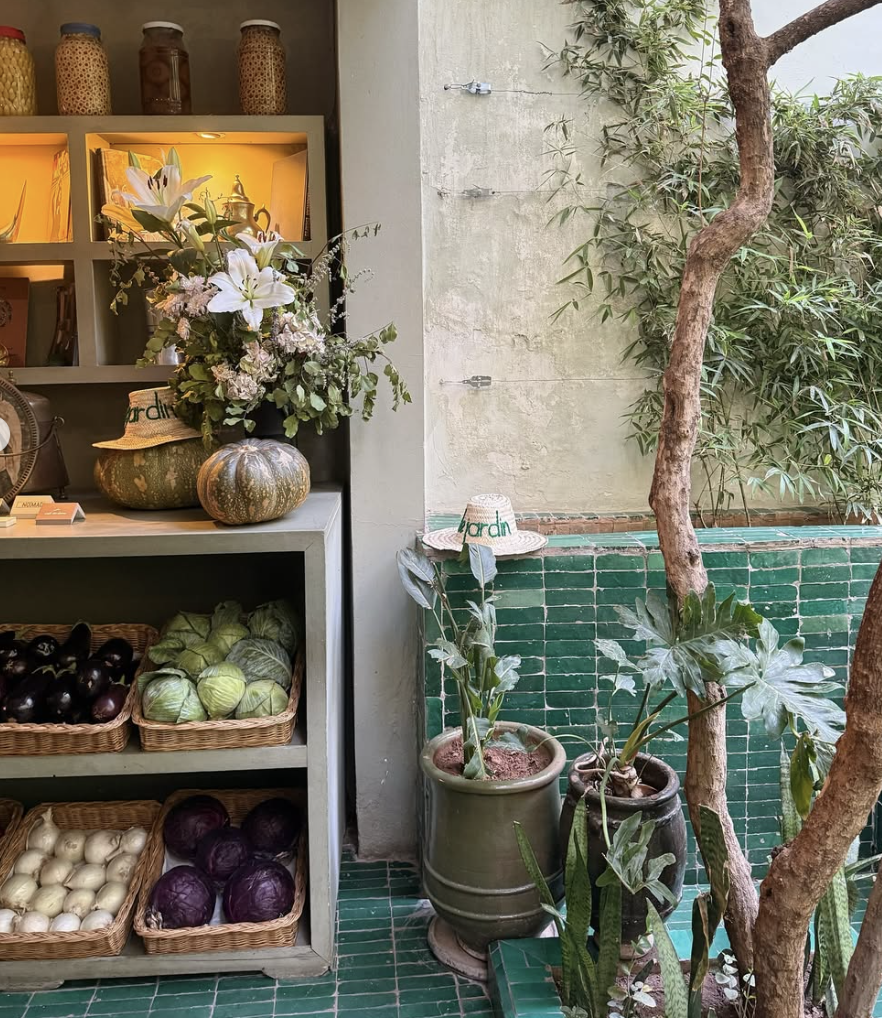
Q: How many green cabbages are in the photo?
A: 9